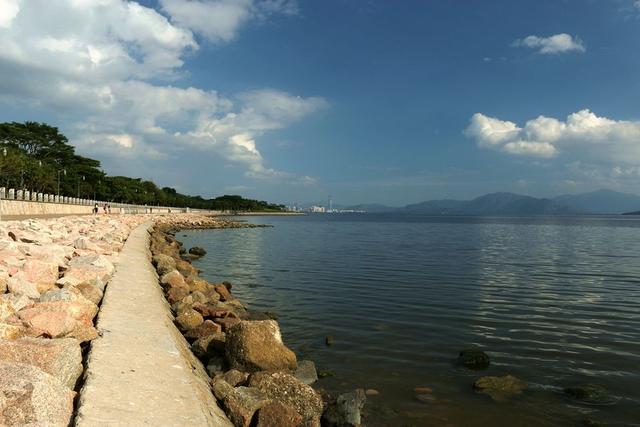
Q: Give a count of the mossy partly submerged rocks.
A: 3